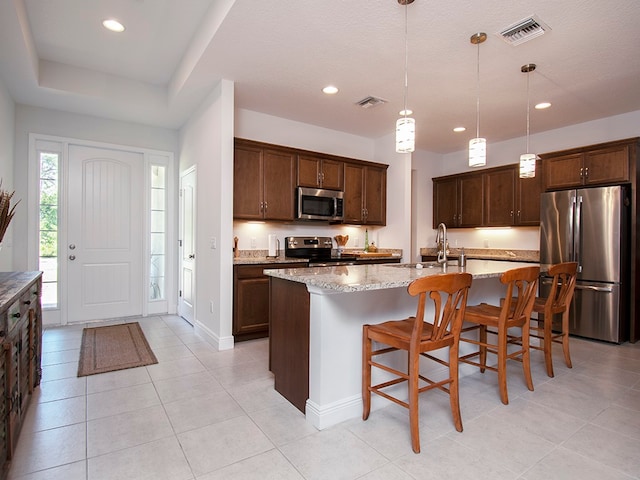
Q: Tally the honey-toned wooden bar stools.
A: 3